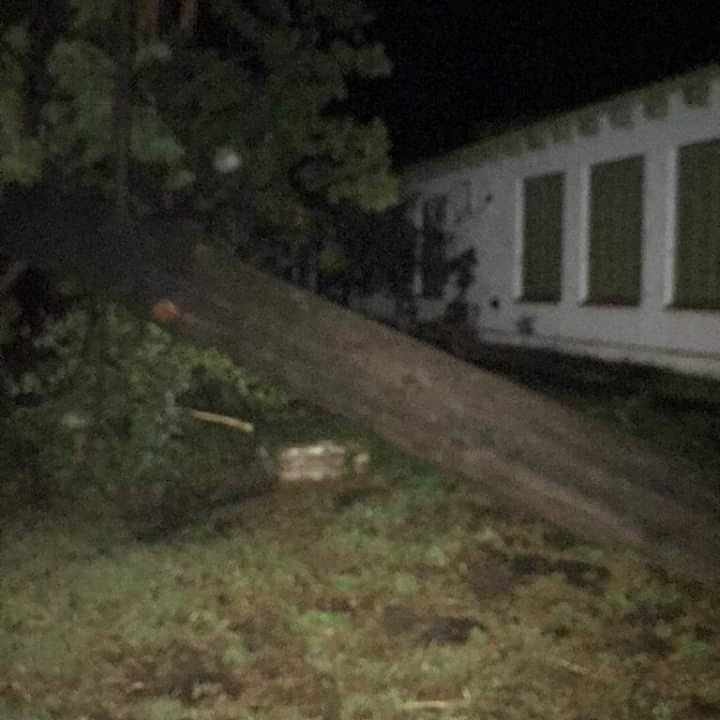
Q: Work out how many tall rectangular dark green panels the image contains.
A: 3